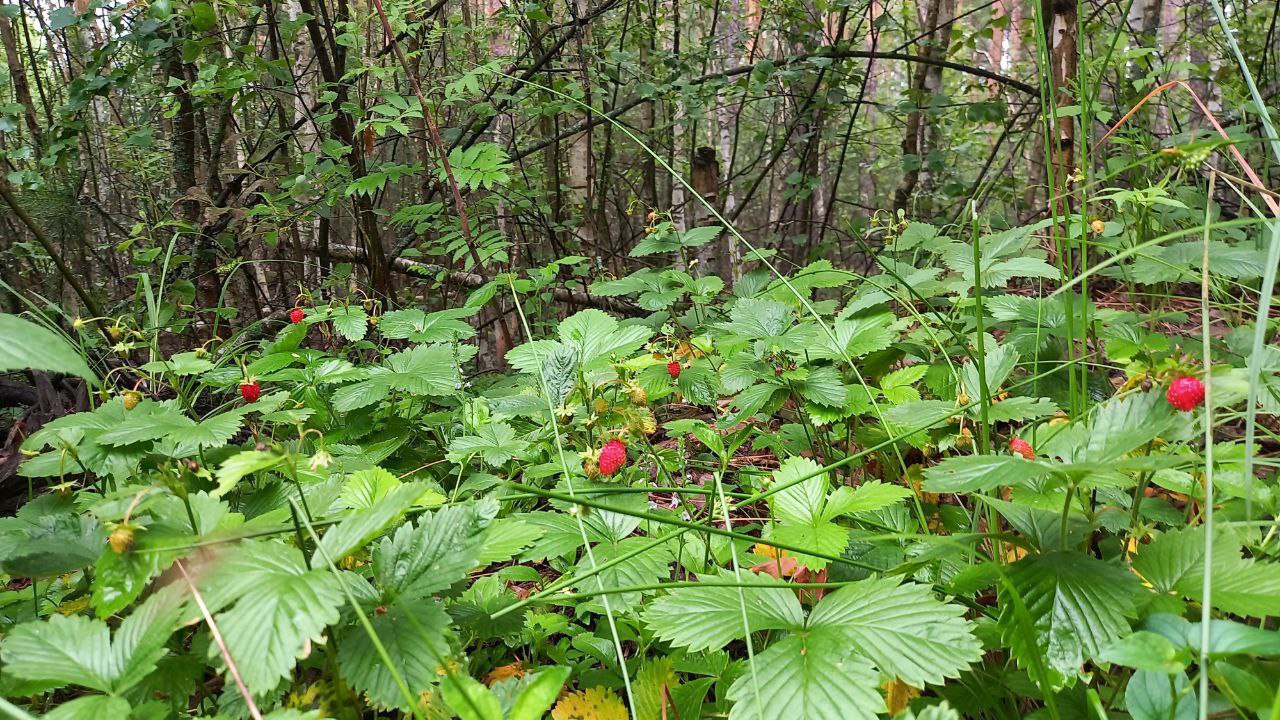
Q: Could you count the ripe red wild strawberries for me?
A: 6